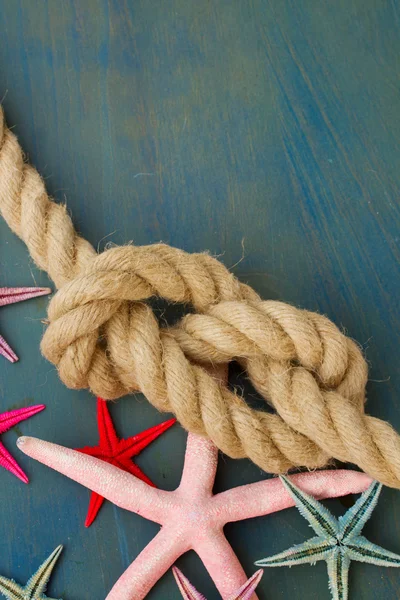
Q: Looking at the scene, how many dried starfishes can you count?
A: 7